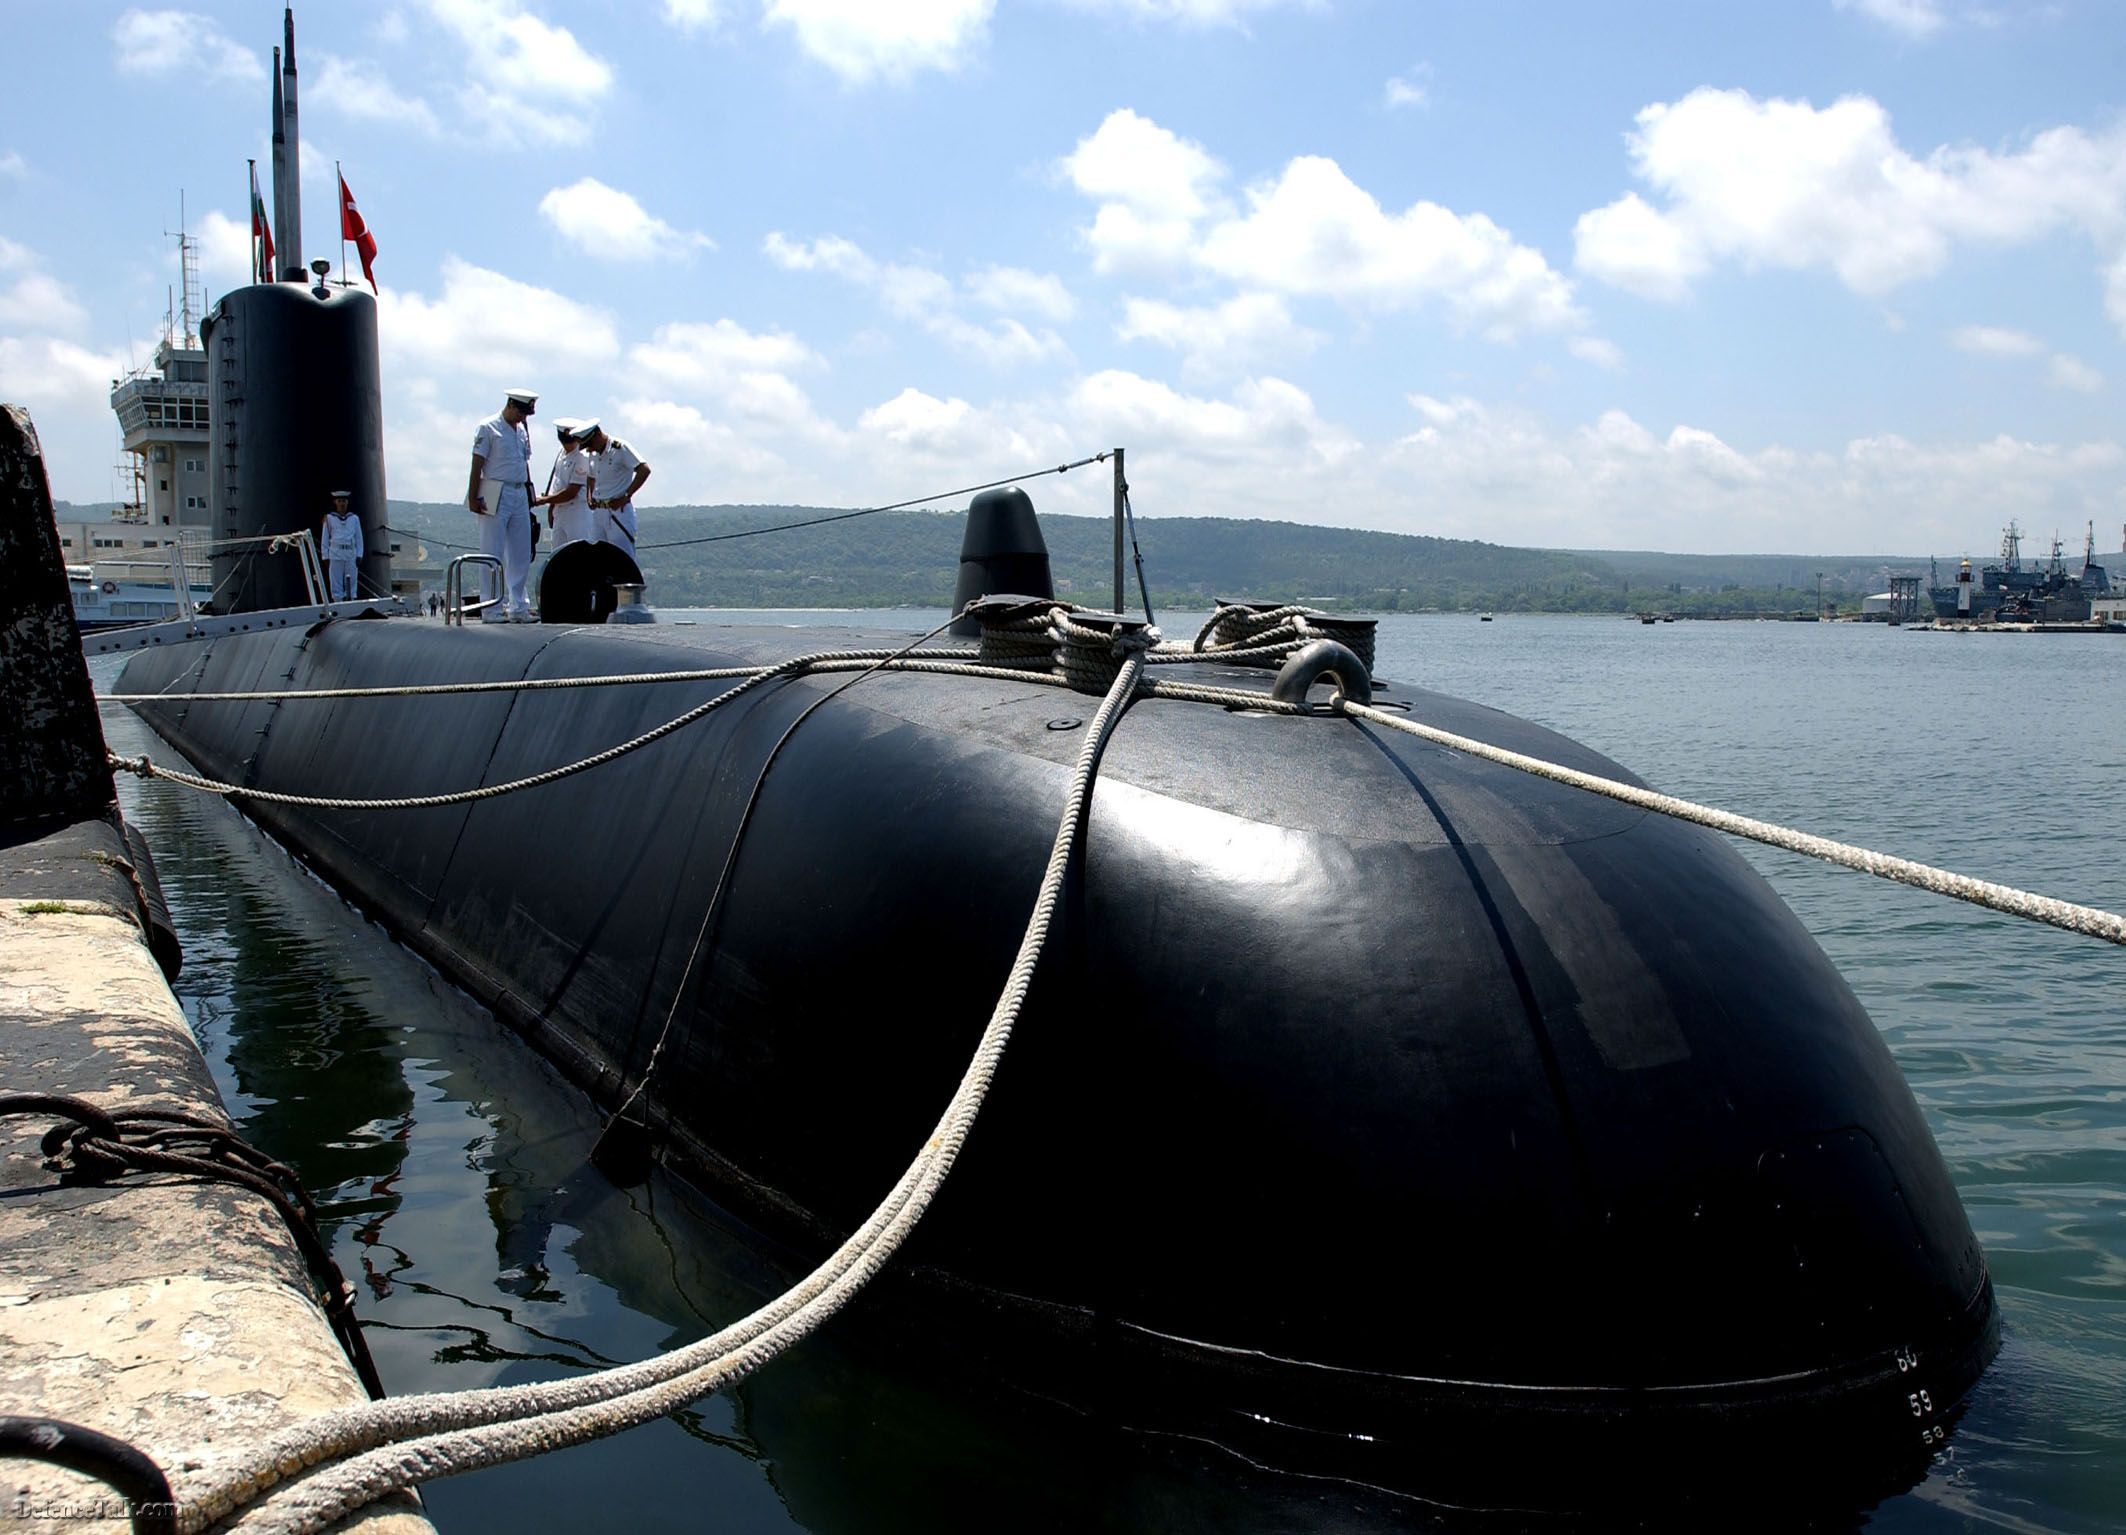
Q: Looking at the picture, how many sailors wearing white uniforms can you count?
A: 4